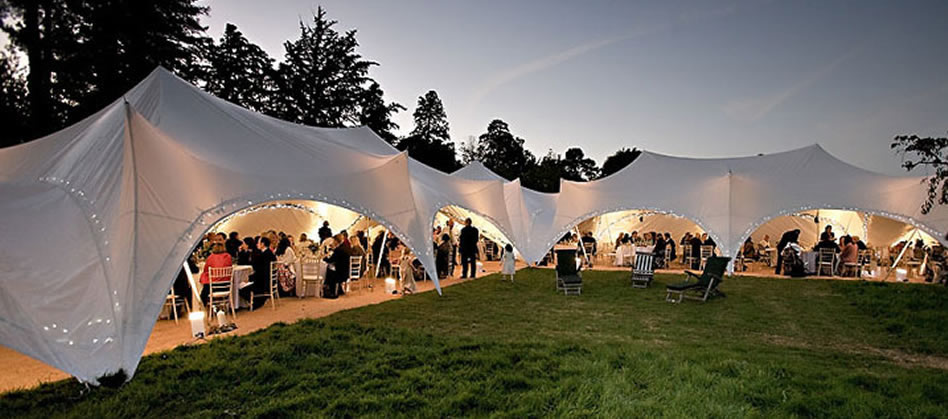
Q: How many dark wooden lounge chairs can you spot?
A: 3